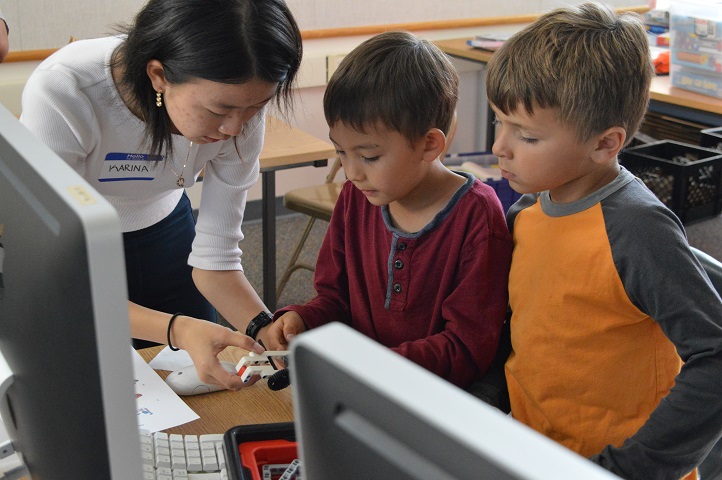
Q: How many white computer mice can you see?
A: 1